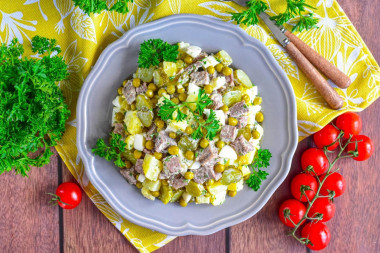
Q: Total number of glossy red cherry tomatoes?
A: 10